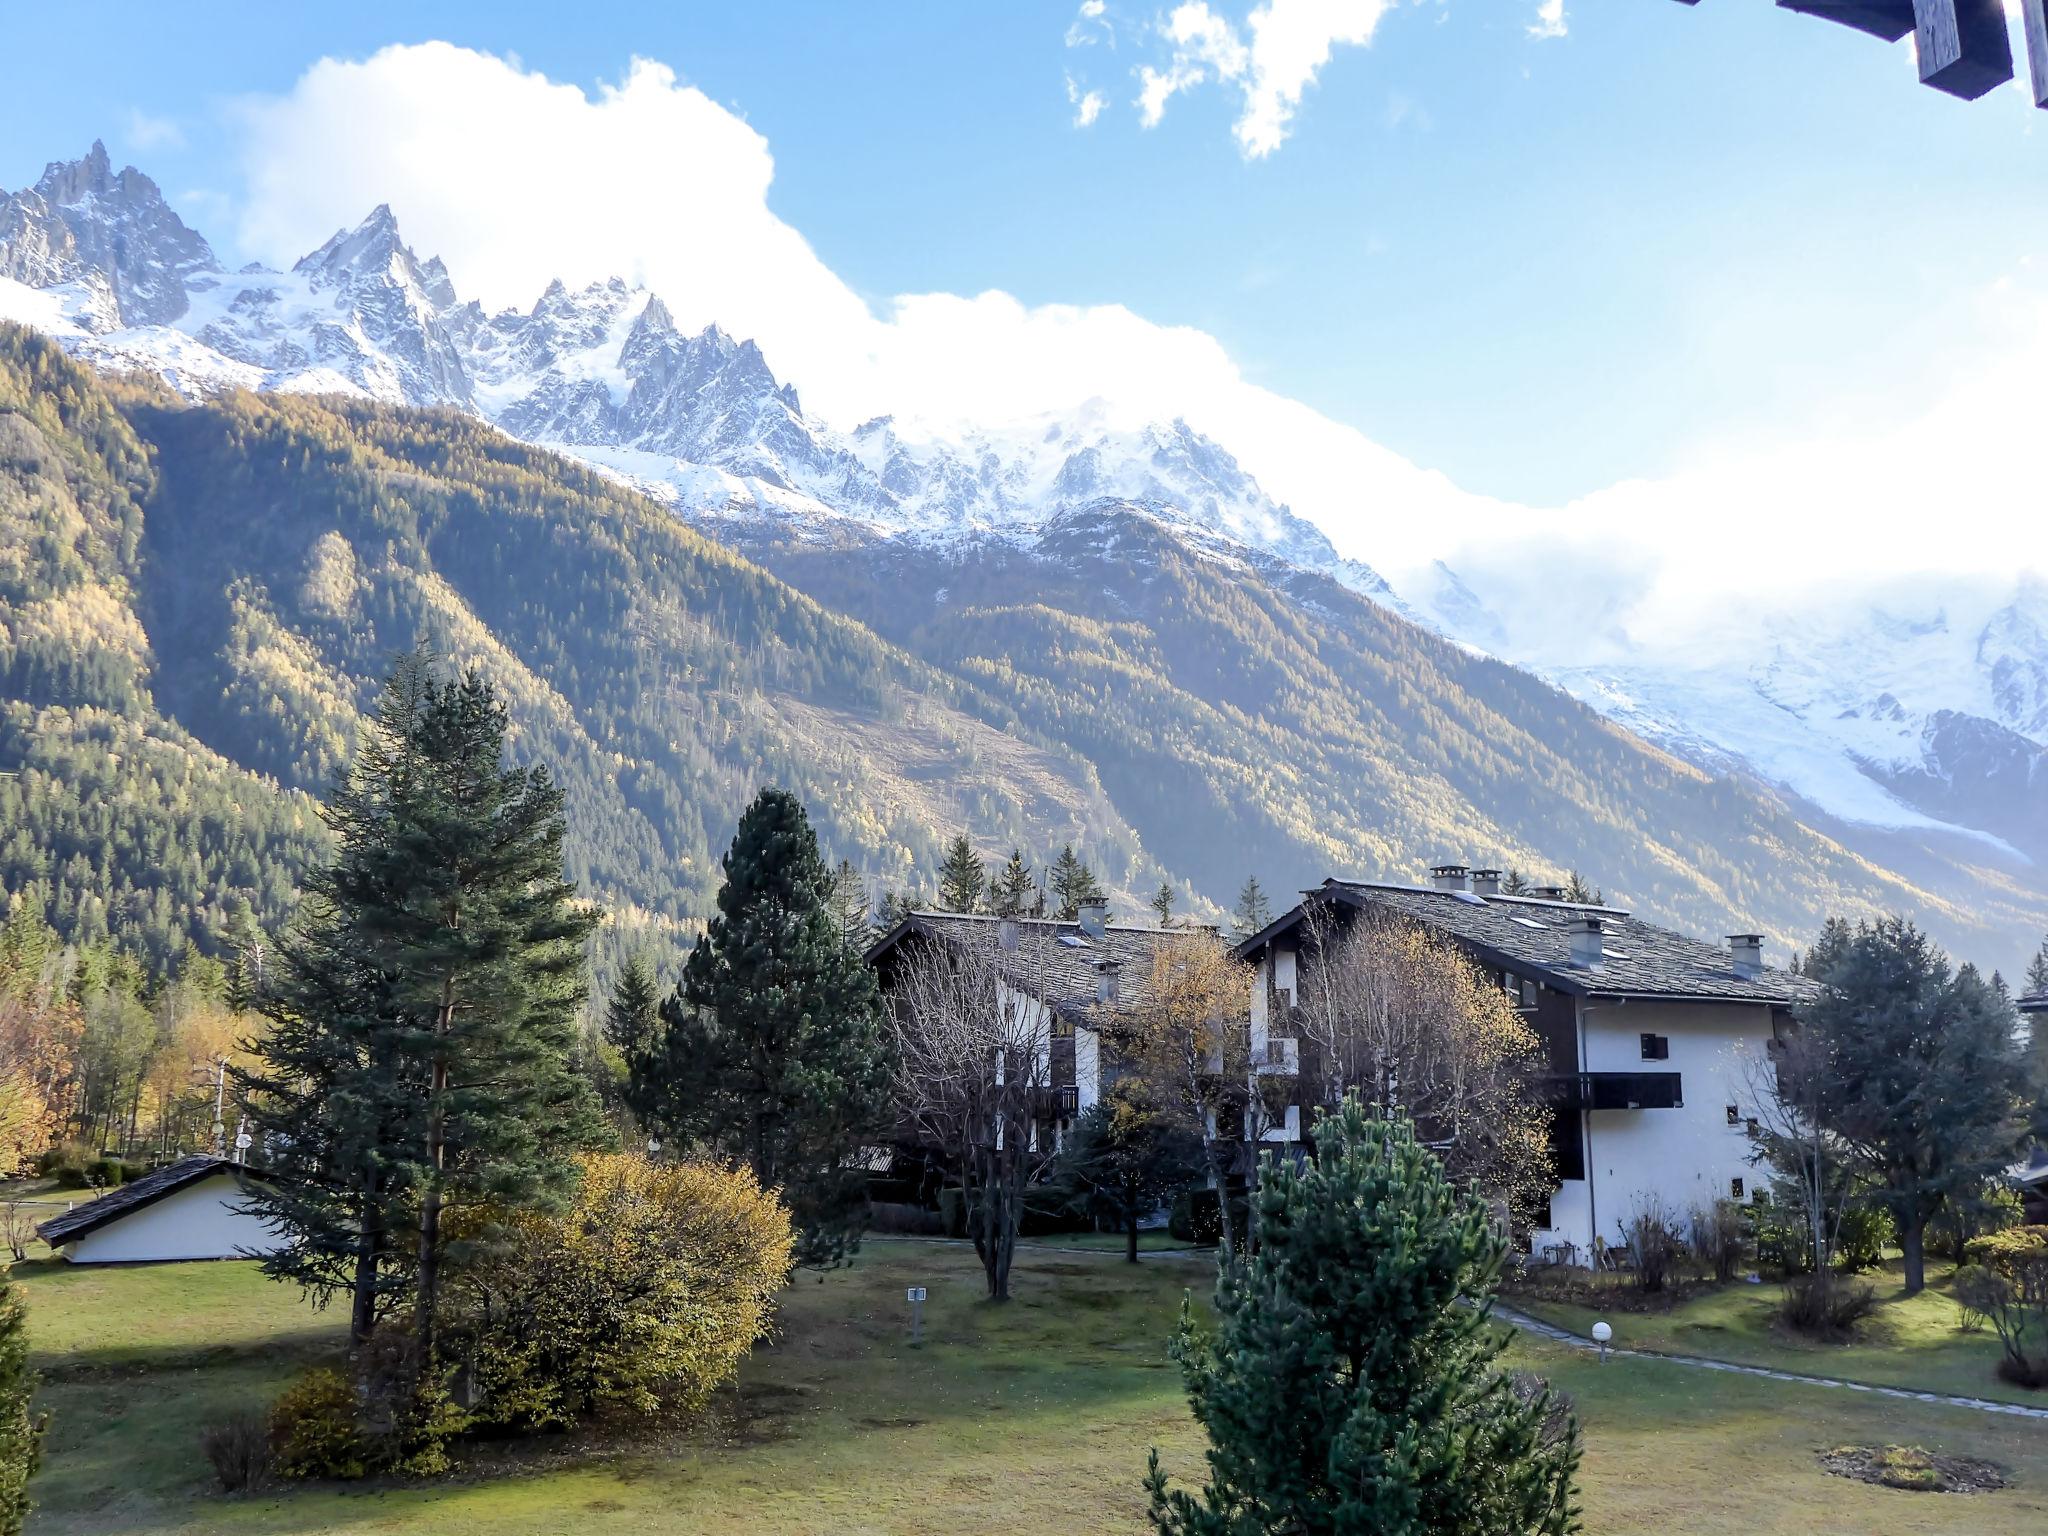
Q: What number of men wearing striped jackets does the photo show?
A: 0